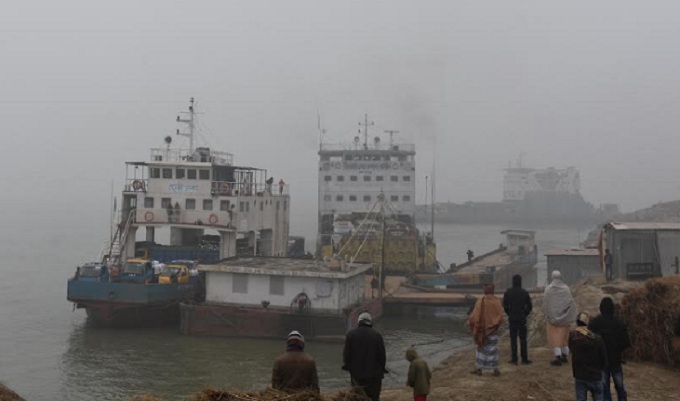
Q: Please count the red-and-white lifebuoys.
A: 4